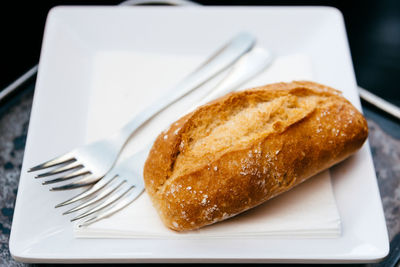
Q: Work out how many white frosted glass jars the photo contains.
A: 0